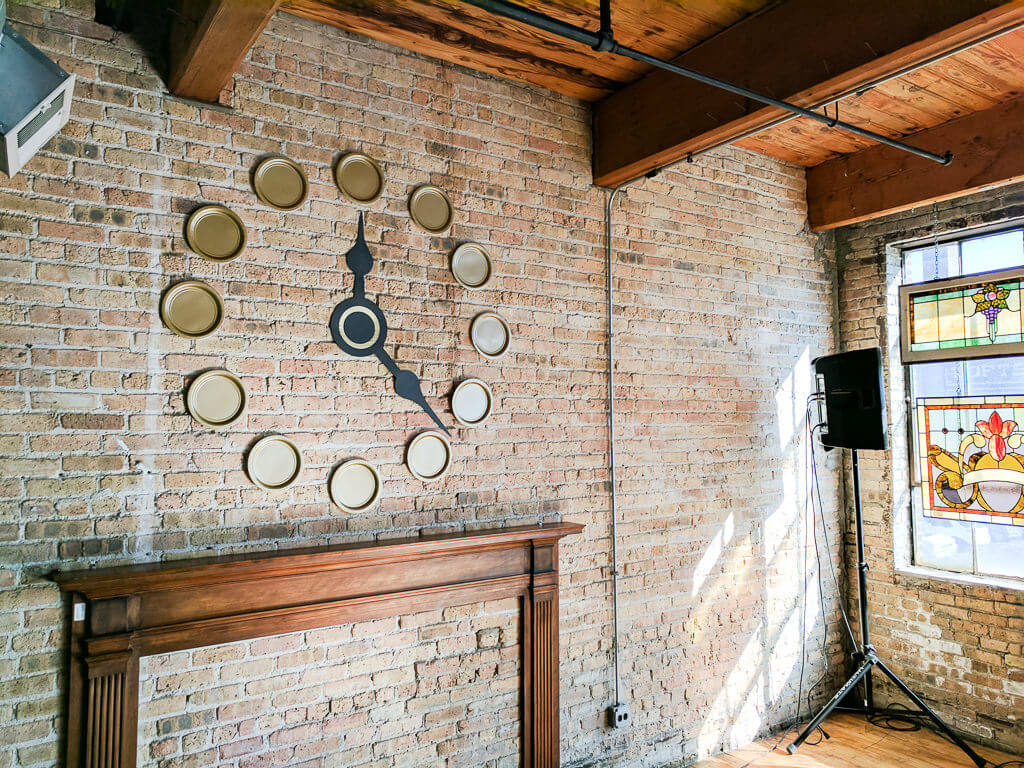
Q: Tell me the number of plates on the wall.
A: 12